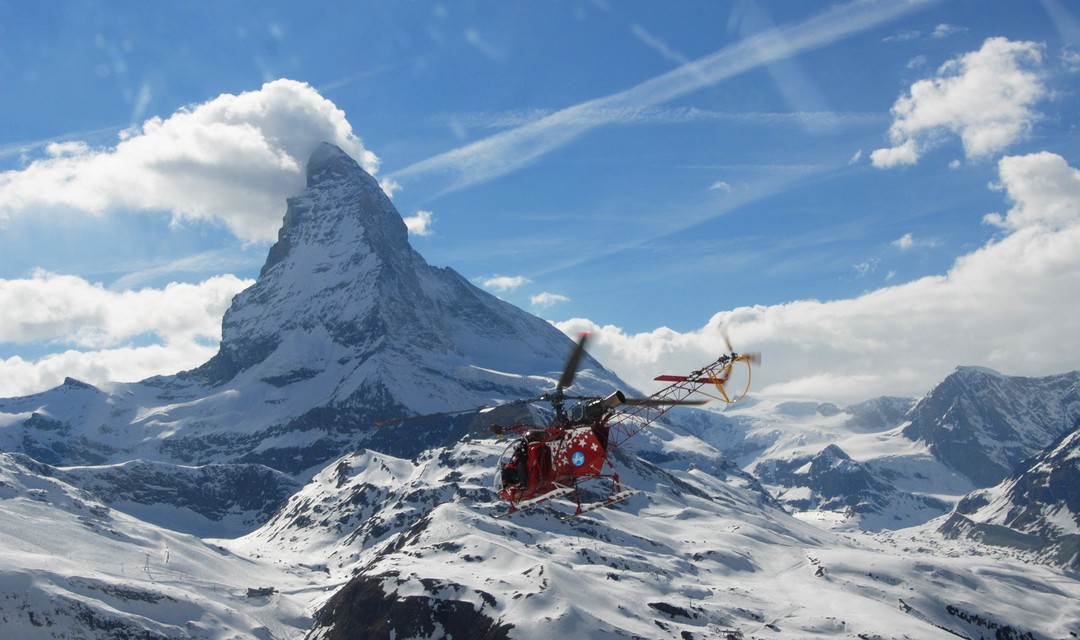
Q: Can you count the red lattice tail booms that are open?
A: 1